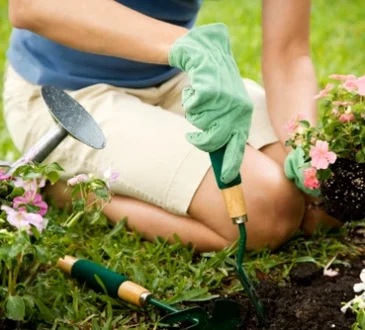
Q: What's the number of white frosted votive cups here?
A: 0